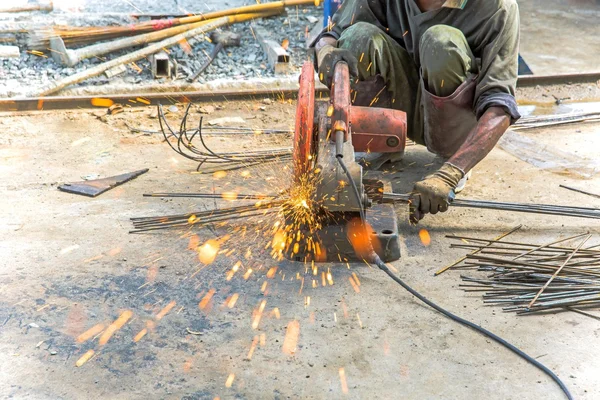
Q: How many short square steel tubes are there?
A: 2